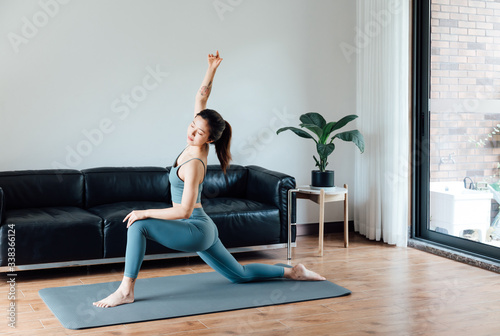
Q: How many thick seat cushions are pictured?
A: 3